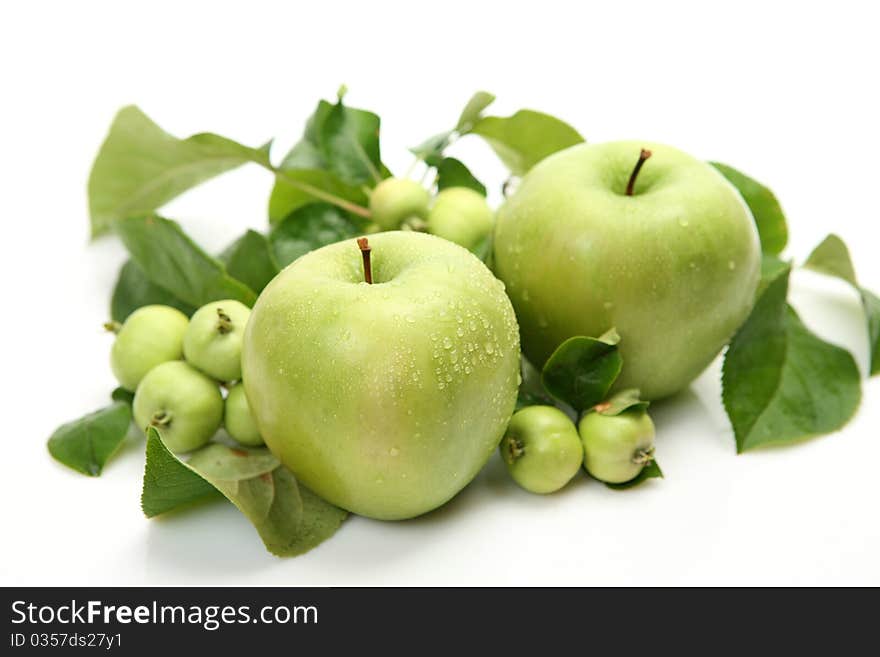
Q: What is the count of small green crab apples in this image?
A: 8